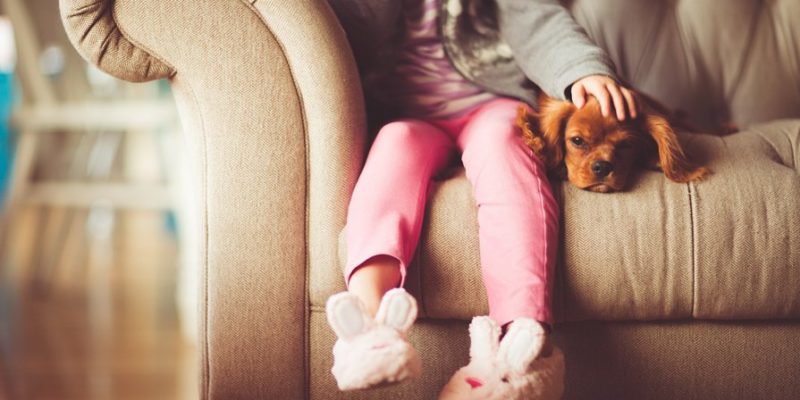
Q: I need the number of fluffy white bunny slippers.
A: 2